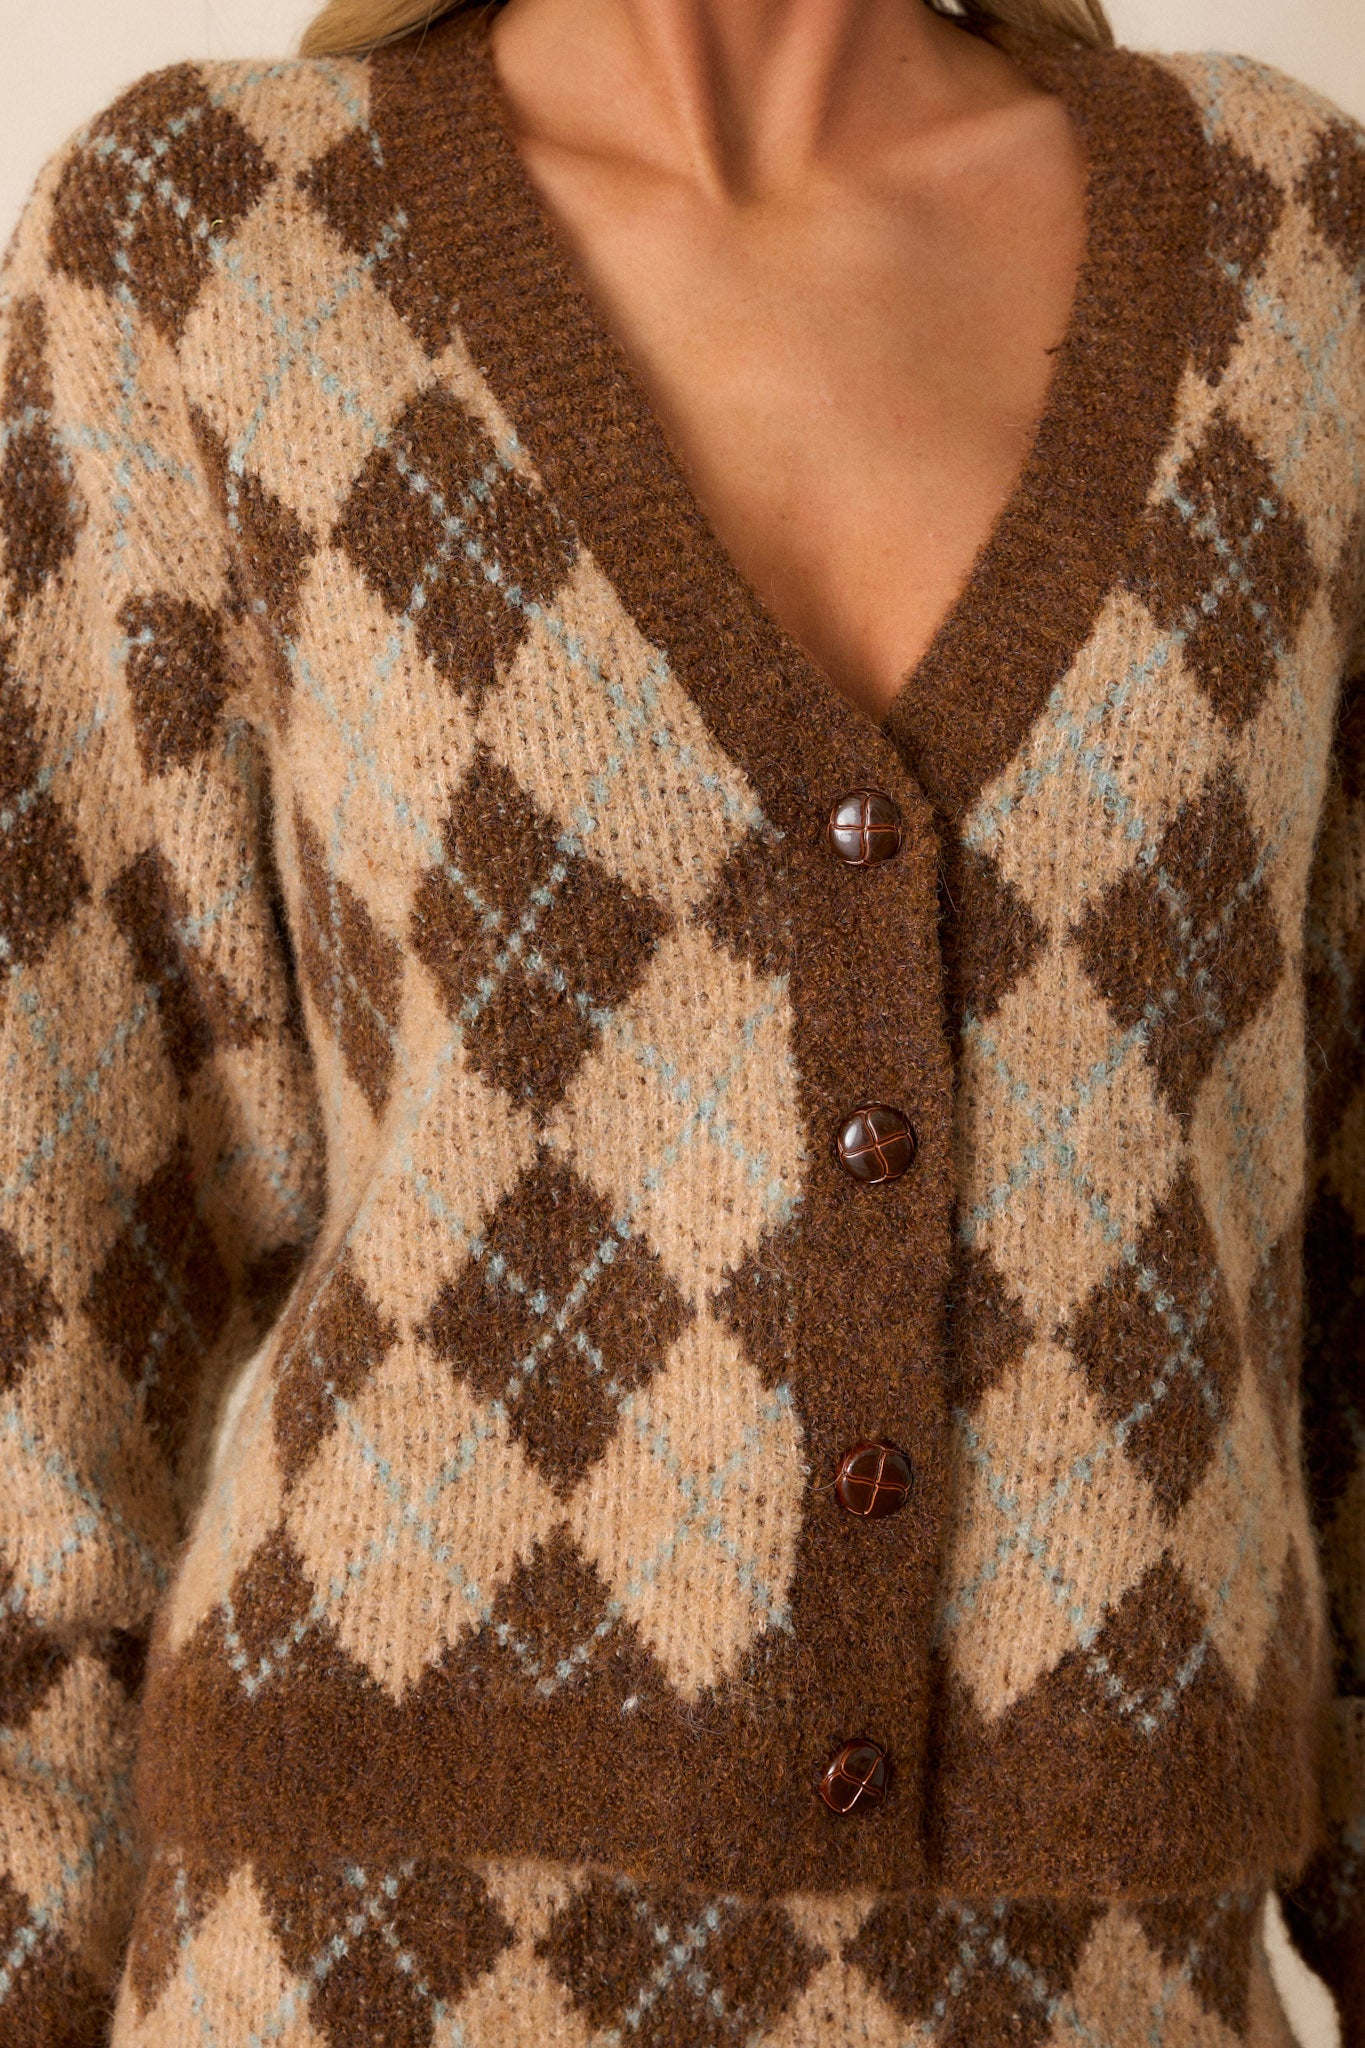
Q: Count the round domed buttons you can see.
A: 4